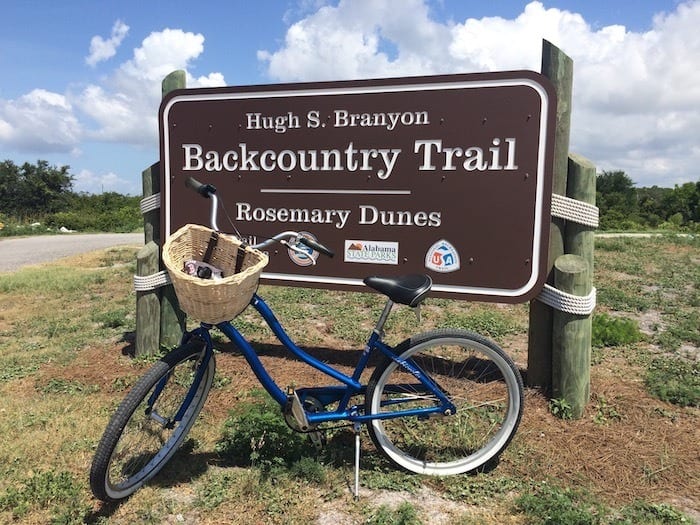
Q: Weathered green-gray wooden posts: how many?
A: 6